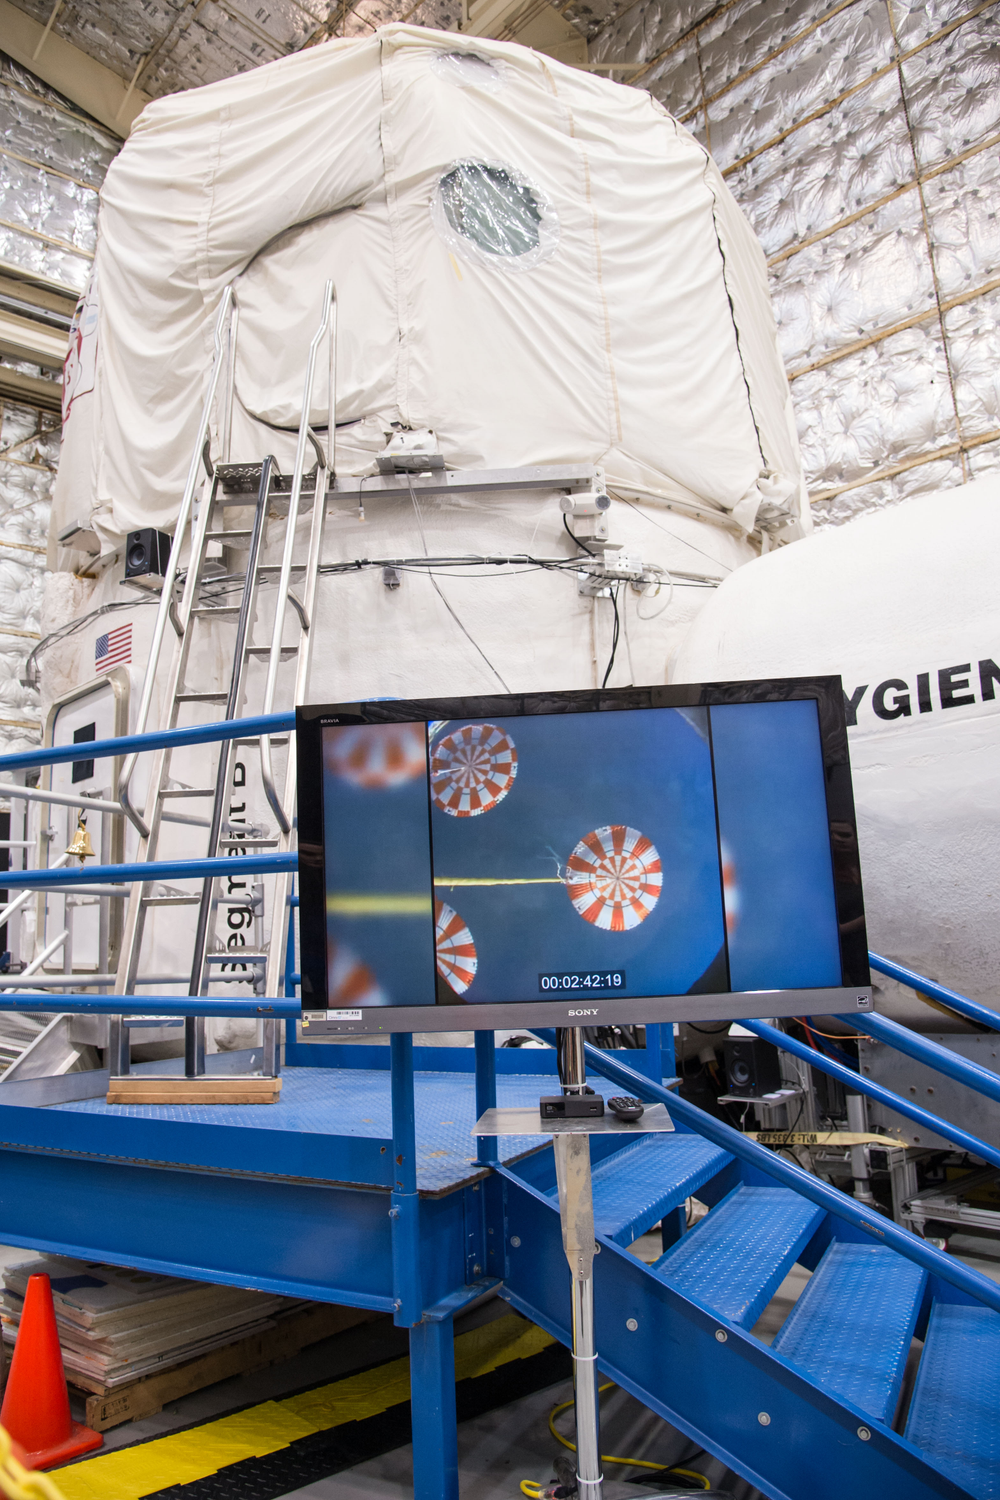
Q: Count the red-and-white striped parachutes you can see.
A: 3